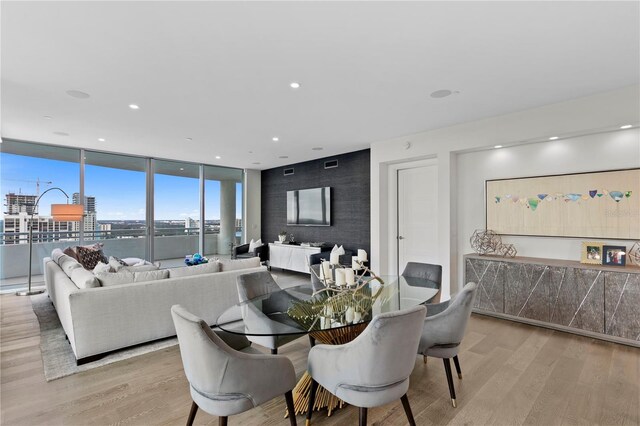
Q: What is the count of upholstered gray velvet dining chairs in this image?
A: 6